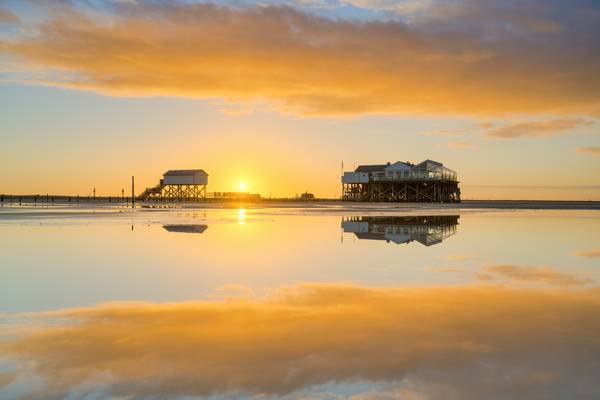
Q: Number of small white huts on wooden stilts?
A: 1